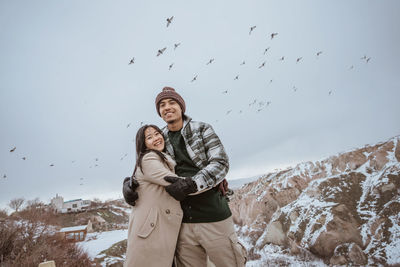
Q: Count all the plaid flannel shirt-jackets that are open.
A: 1